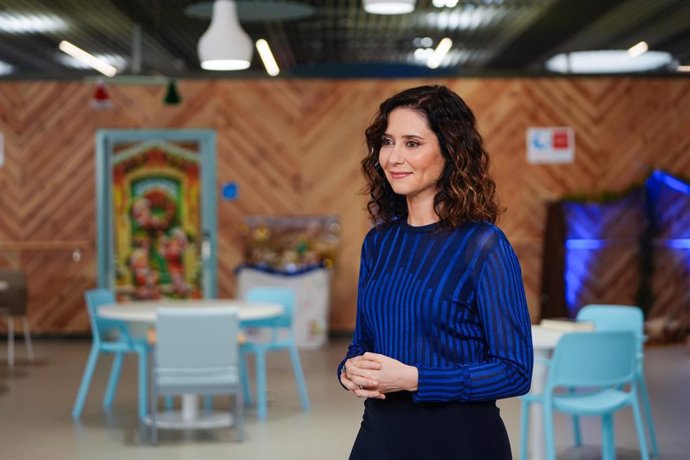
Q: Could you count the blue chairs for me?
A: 5